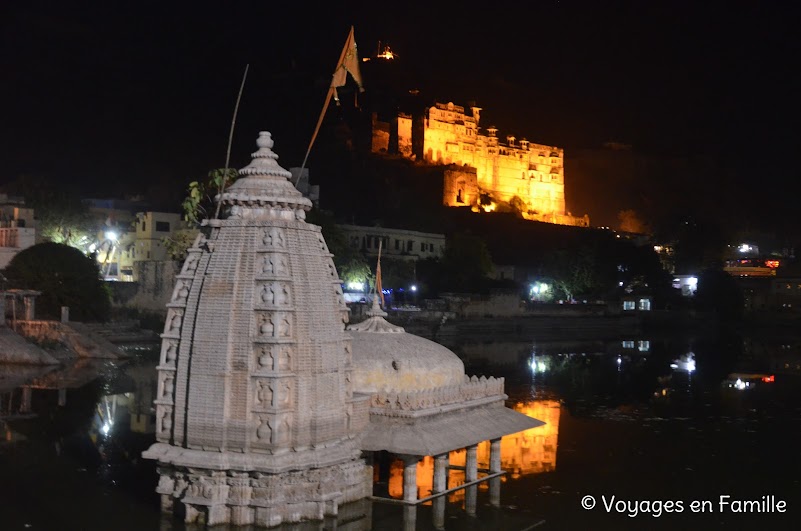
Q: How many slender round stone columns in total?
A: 4